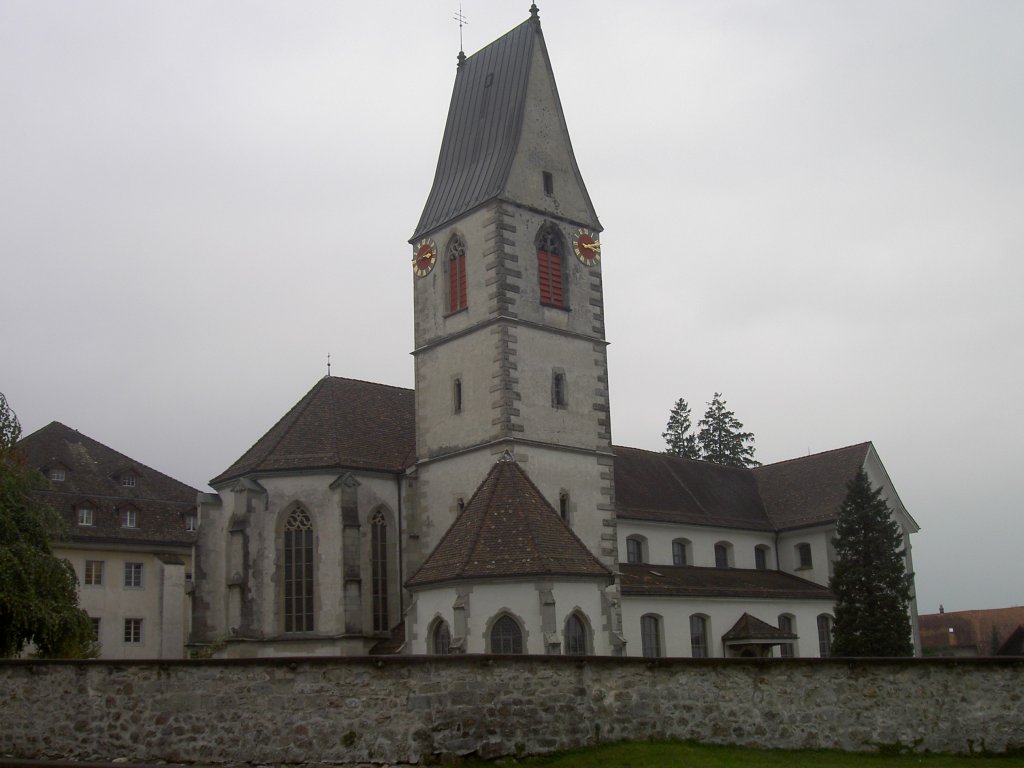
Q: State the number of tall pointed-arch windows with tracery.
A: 4